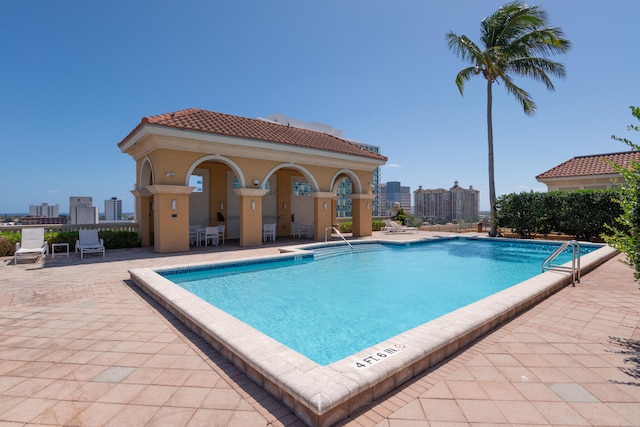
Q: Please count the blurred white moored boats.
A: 0